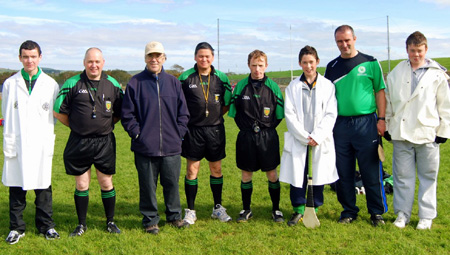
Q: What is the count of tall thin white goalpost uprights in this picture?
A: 2